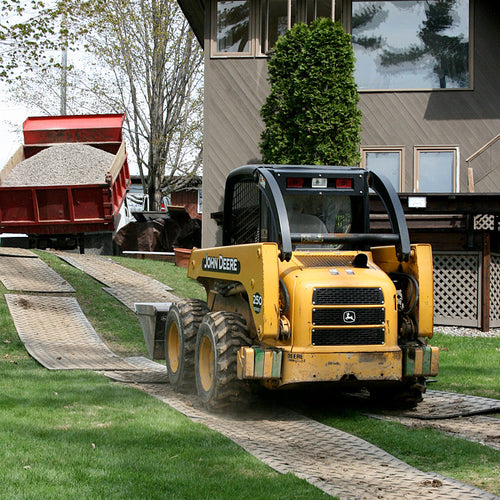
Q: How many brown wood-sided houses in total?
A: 1